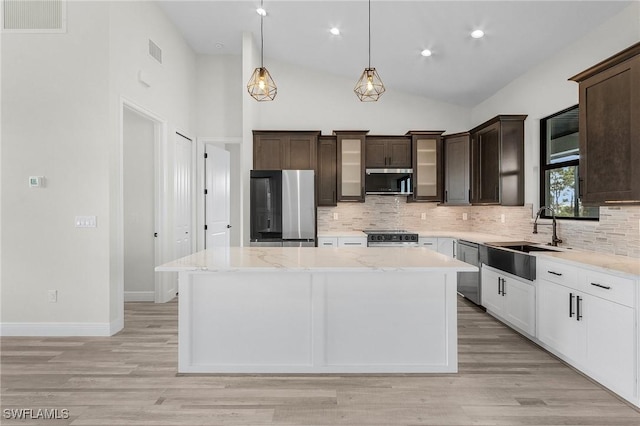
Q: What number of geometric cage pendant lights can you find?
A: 2